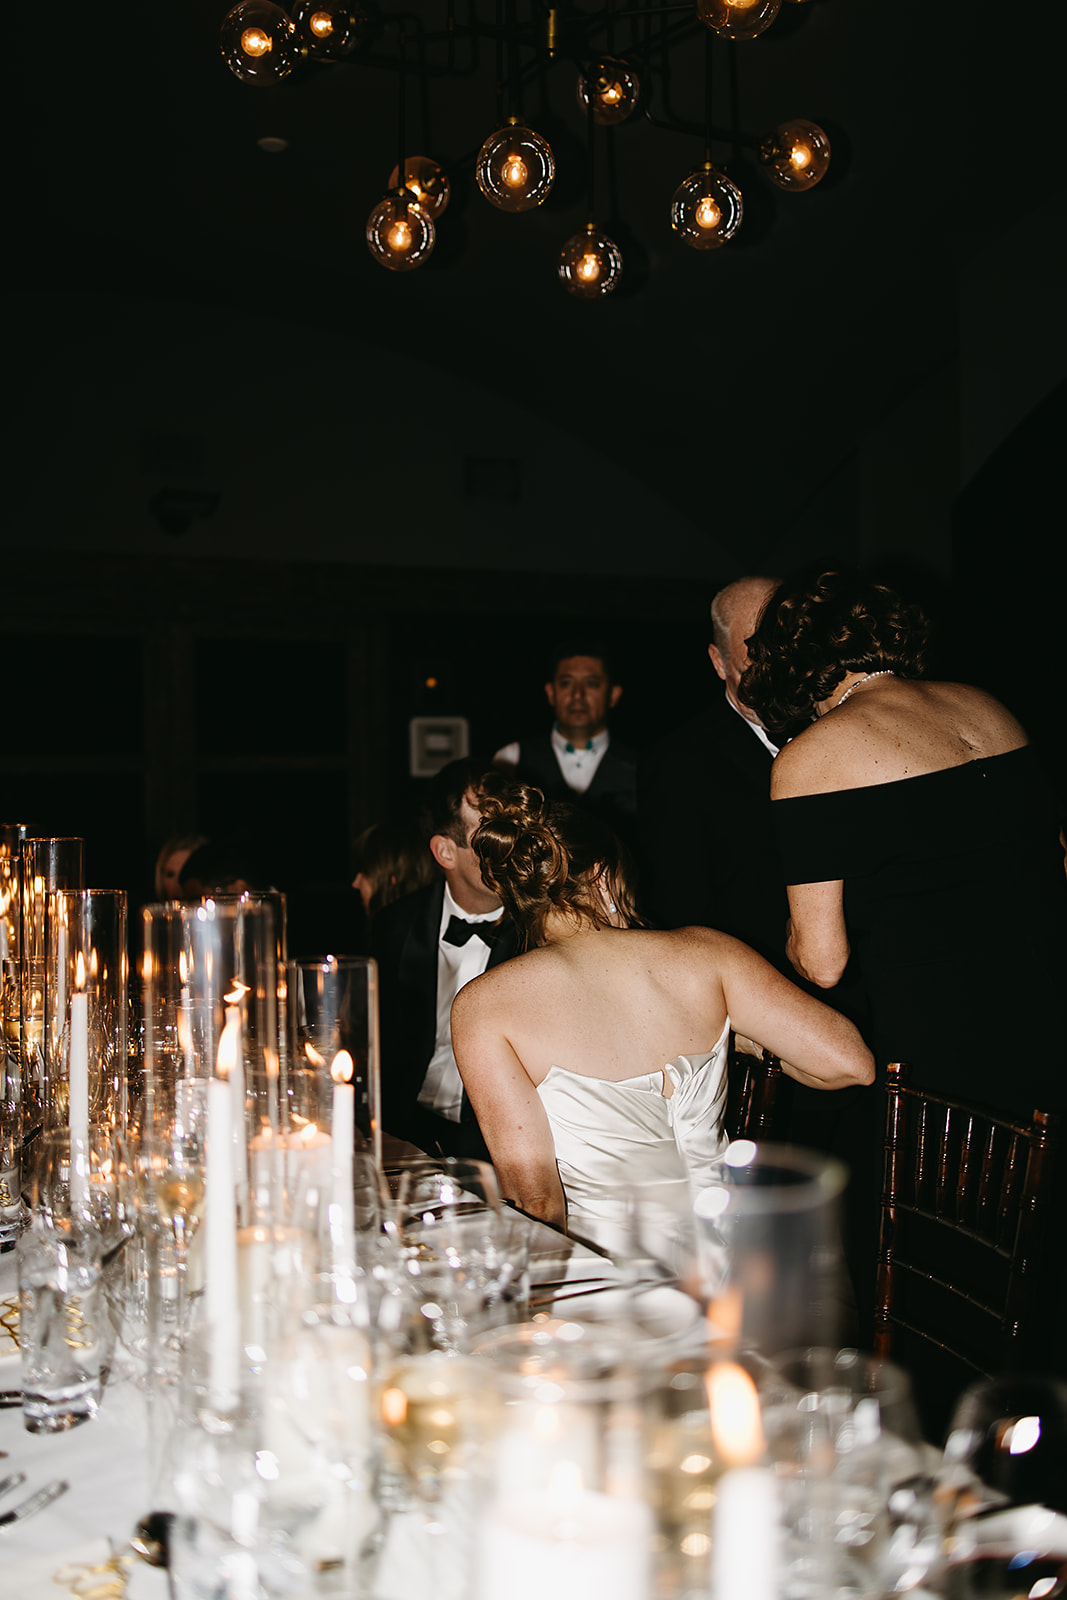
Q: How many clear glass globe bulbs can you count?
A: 10